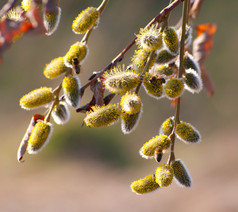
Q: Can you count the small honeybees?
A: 3